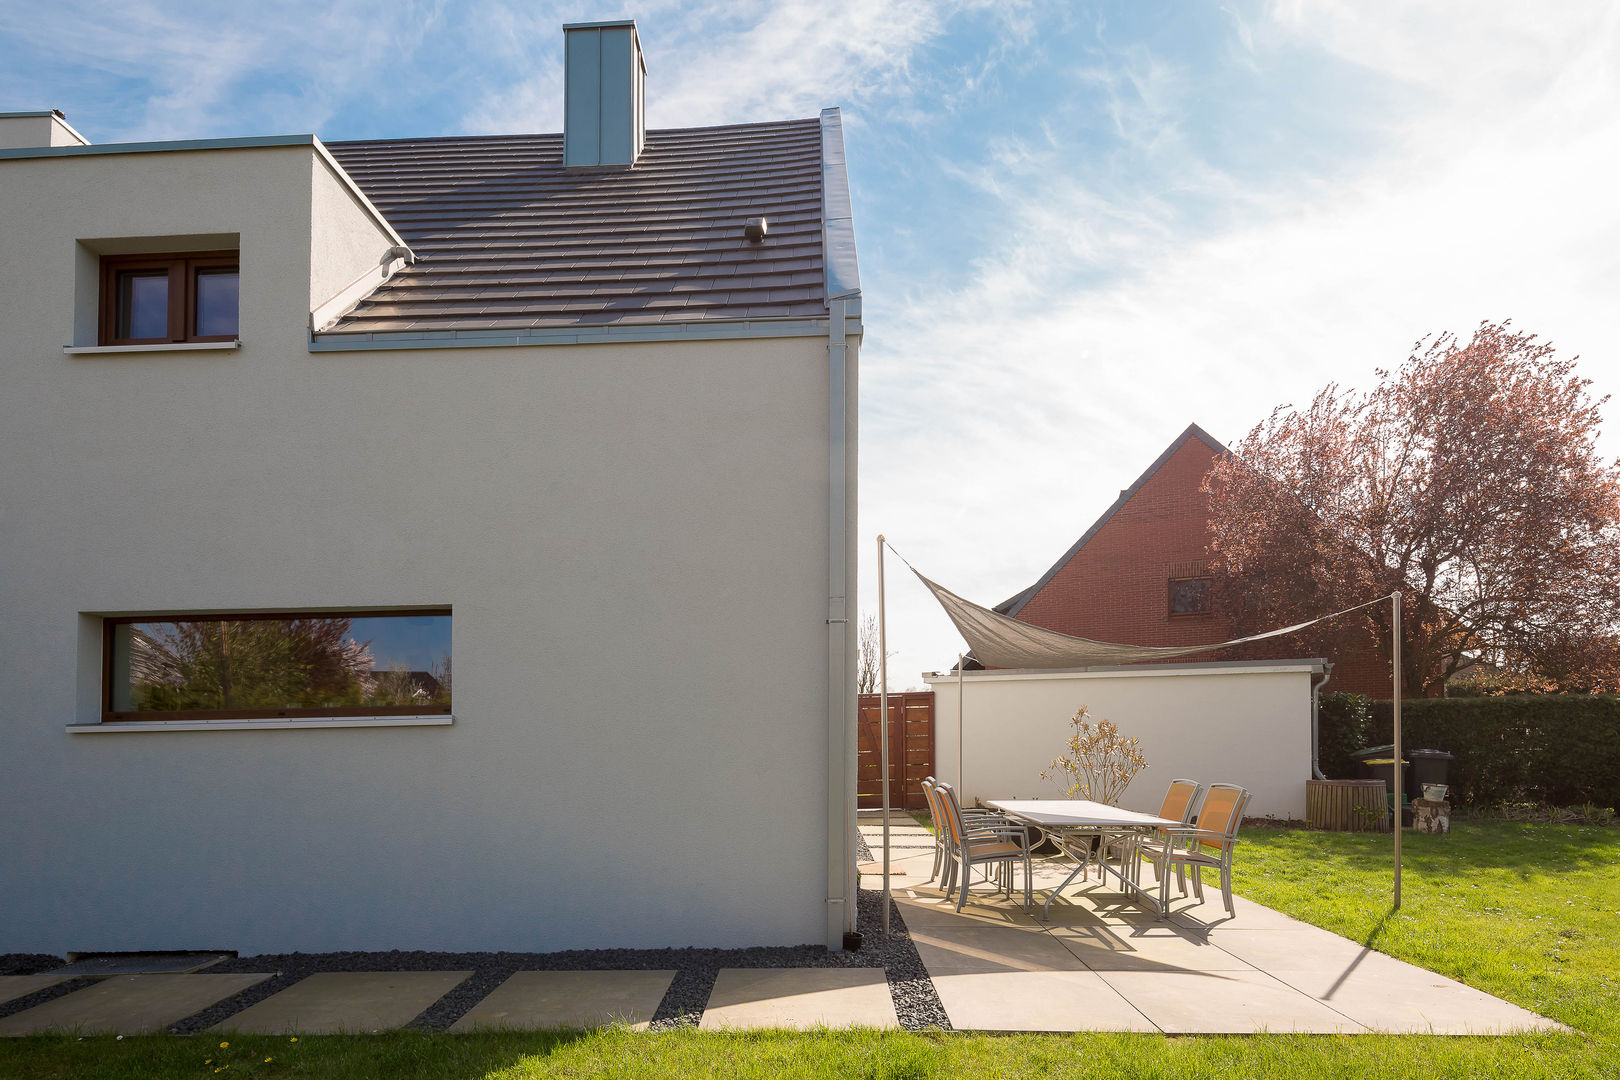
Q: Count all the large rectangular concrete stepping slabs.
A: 5